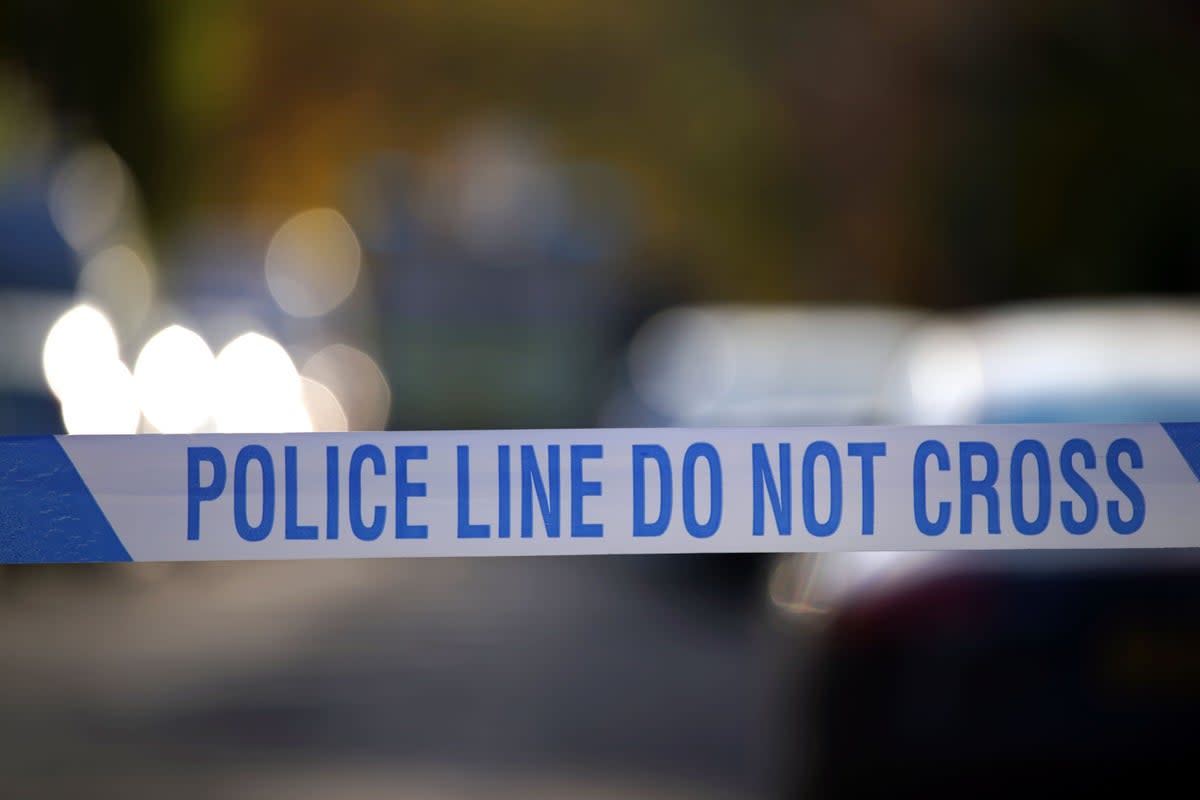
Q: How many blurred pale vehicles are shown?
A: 2